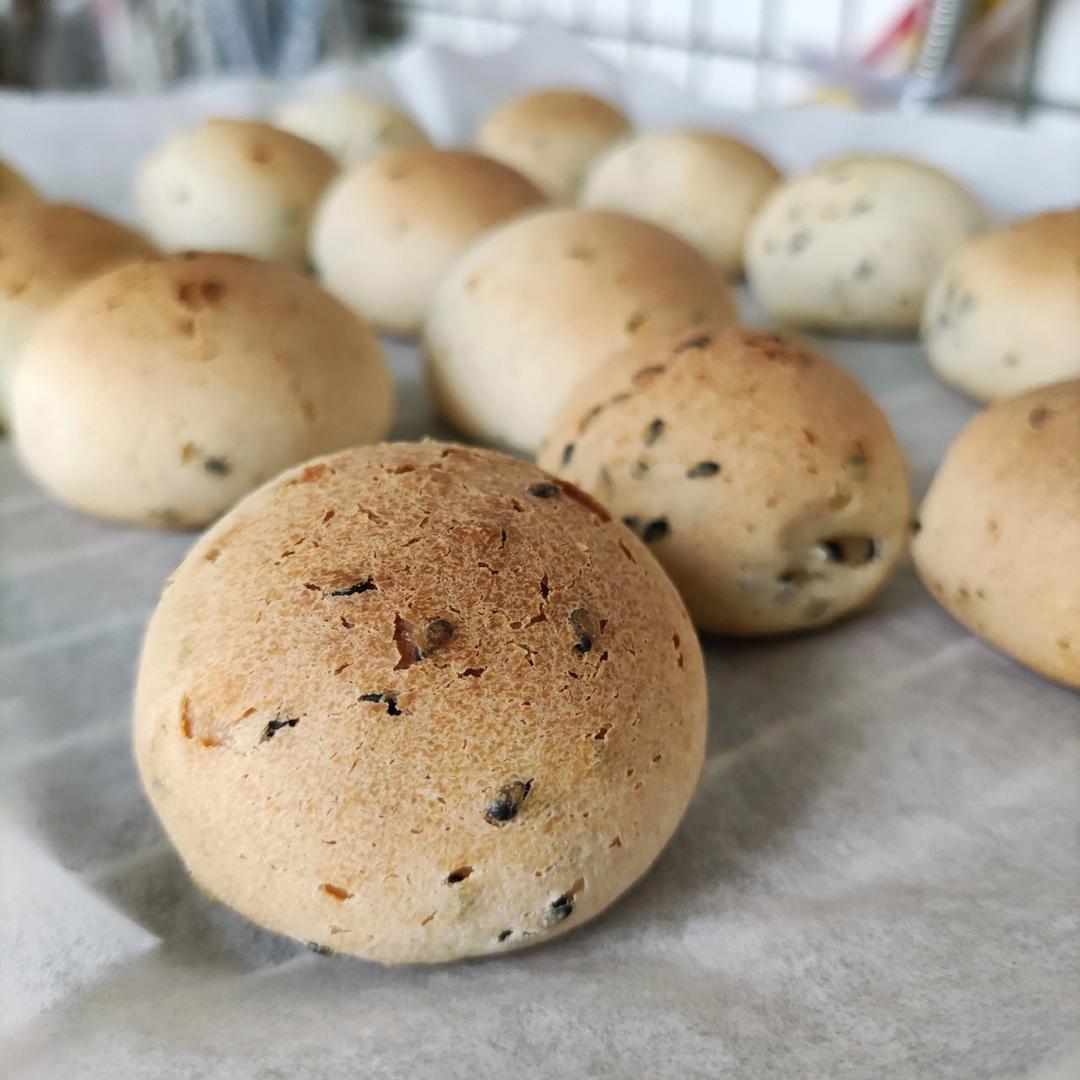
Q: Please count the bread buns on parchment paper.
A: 14